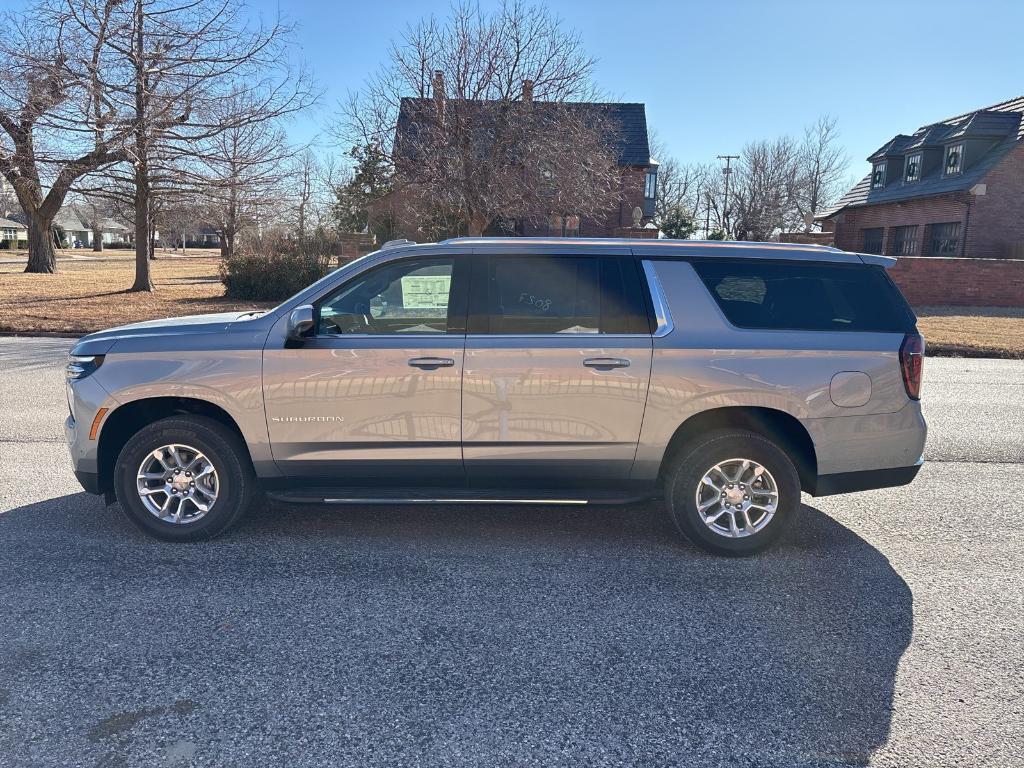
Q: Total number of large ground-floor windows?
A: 3